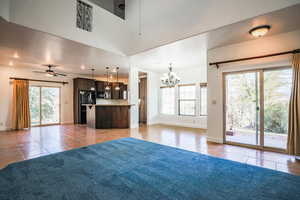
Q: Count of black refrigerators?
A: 1